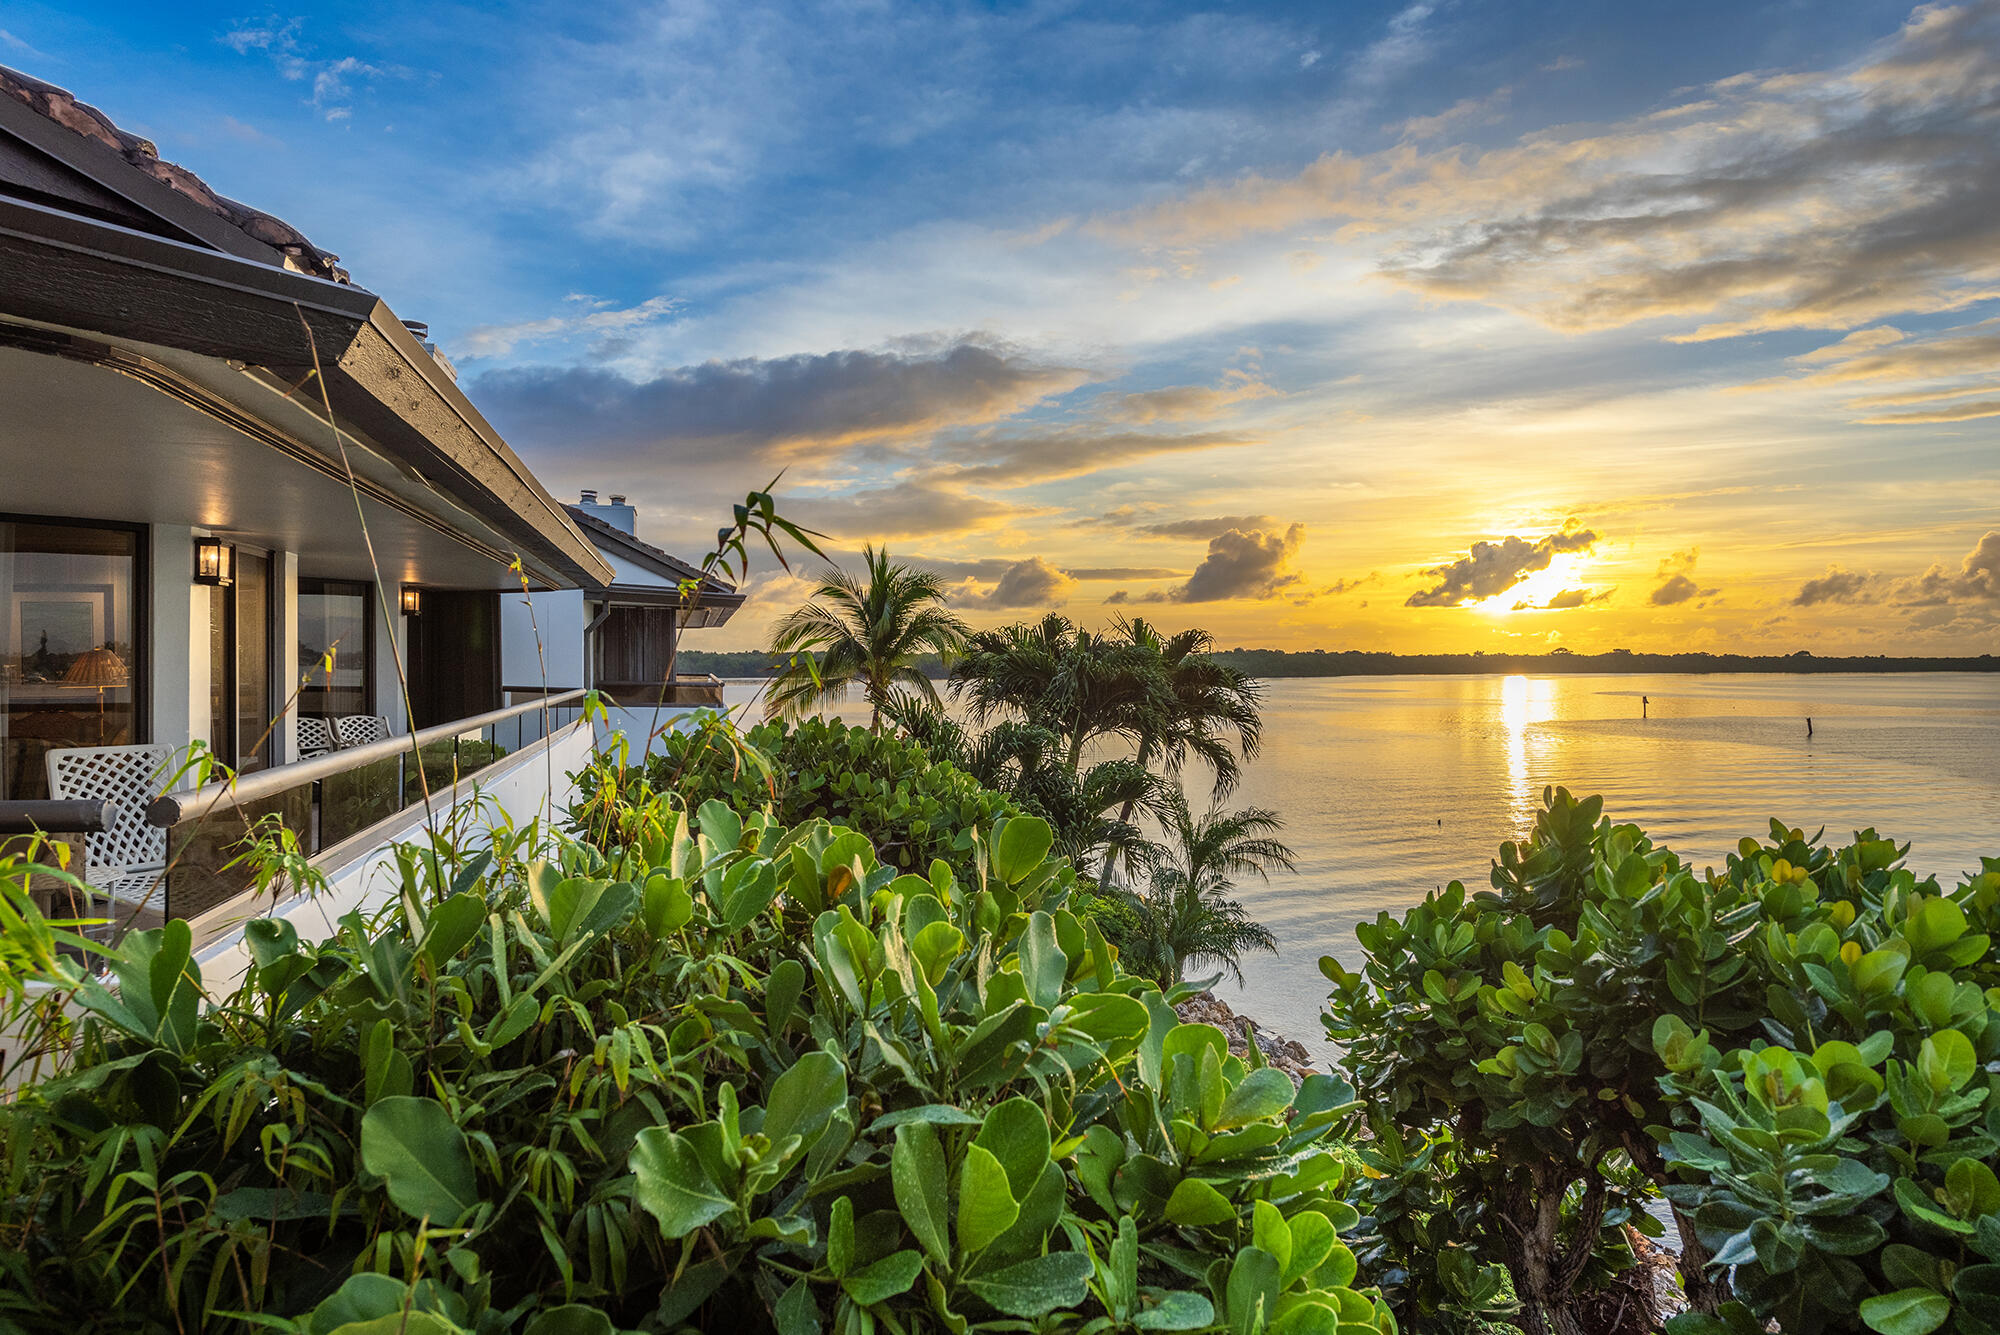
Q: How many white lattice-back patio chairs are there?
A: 3